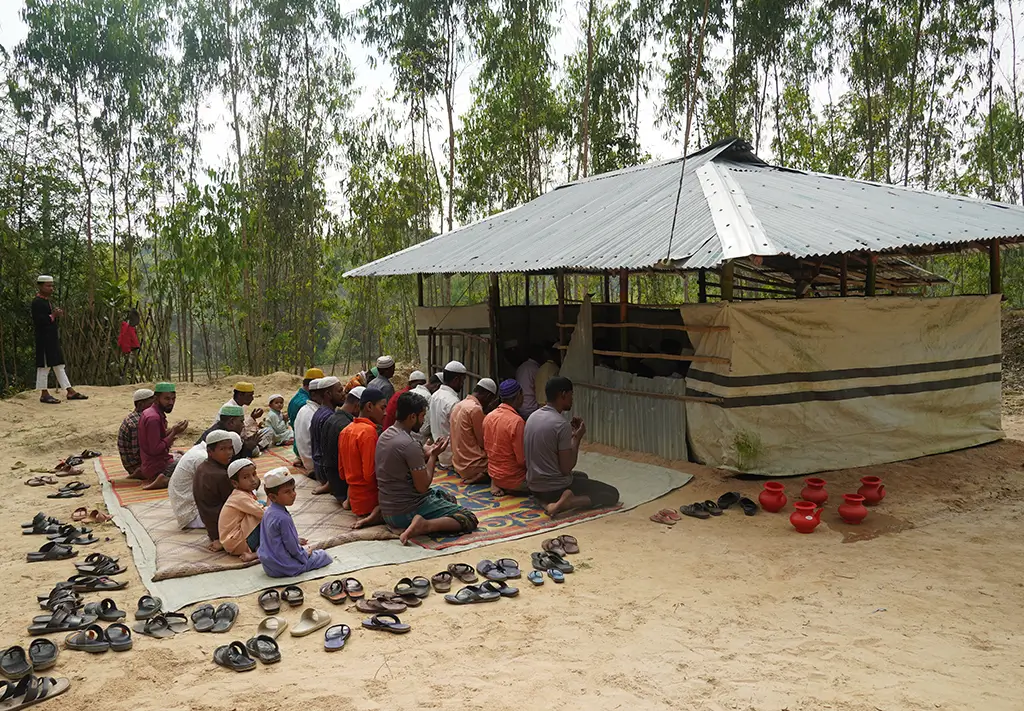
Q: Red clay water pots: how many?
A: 5